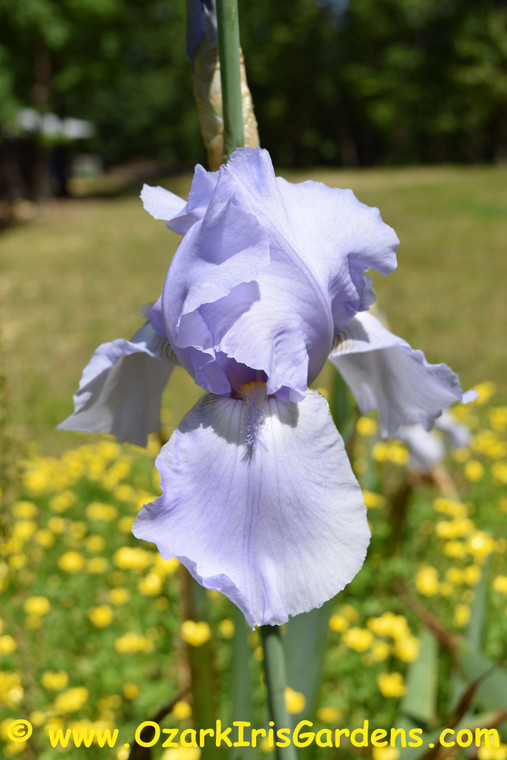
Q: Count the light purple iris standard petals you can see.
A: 3